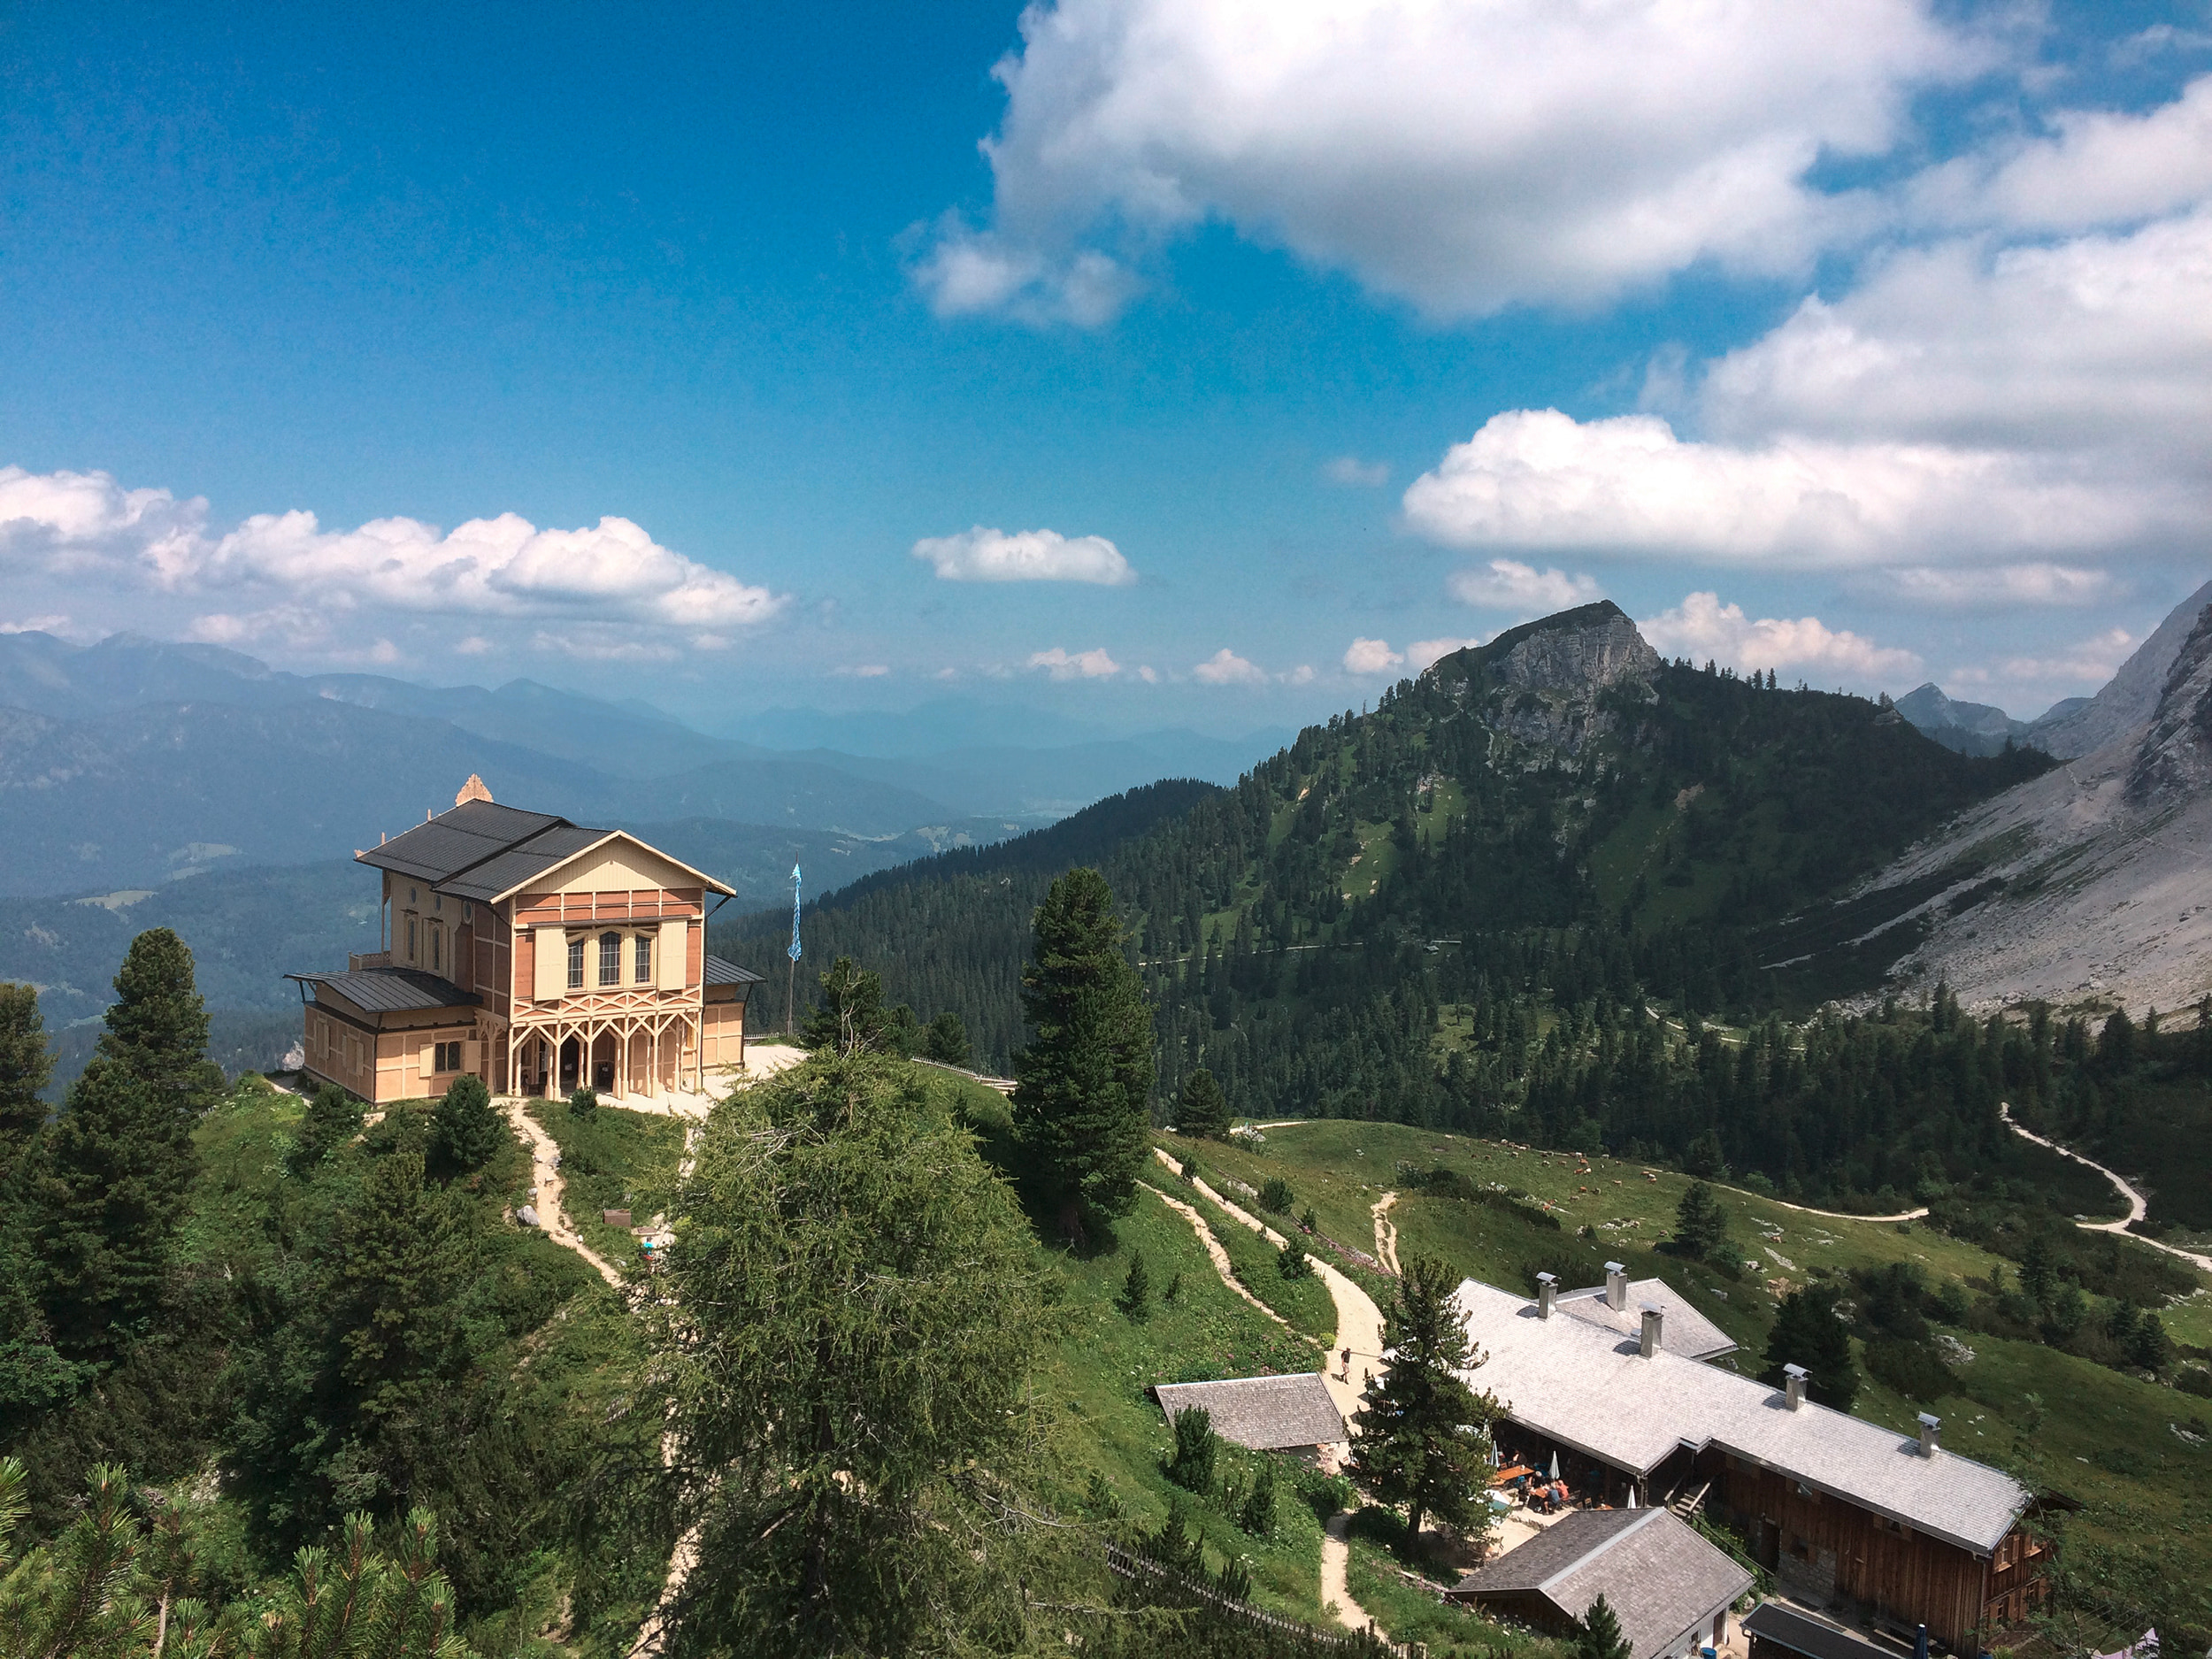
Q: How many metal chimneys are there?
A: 5